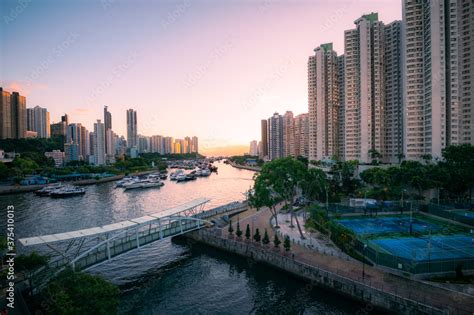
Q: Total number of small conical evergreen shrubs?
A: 7